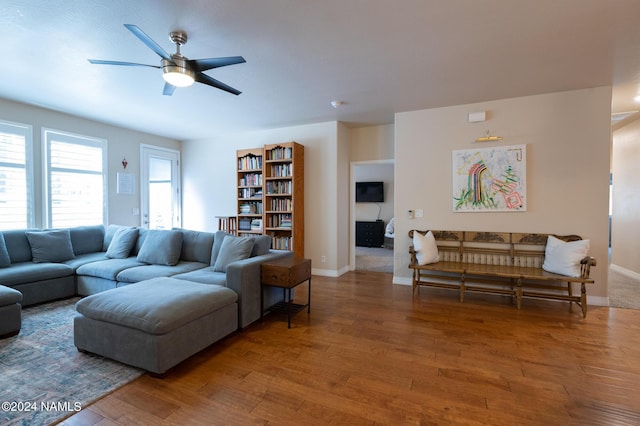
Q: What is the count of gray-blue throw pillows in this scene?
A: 5